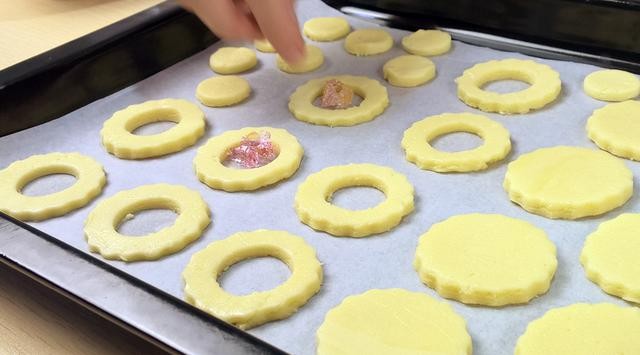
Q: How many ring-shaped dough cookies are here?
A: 9